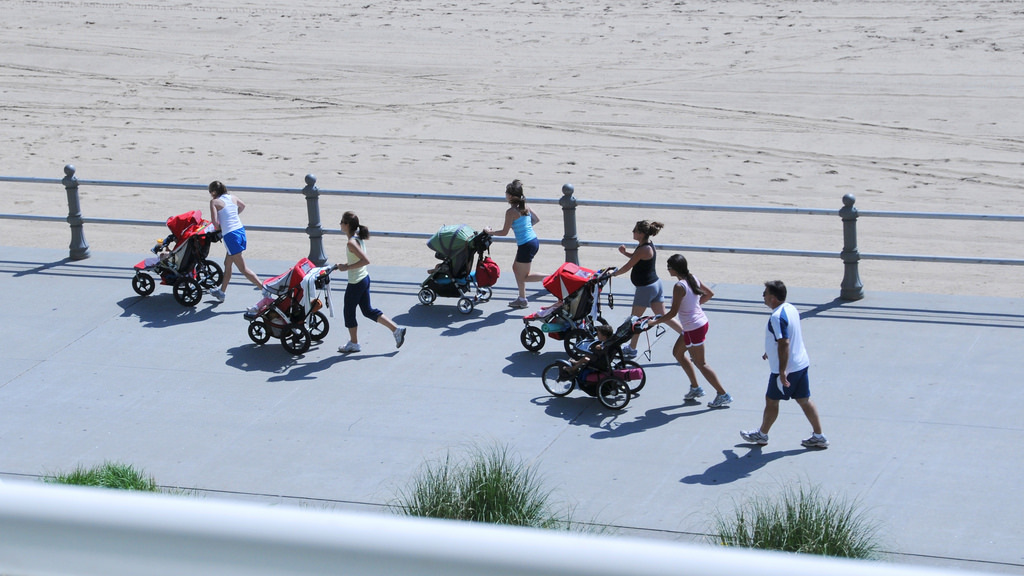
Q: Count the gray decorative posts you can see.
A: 4